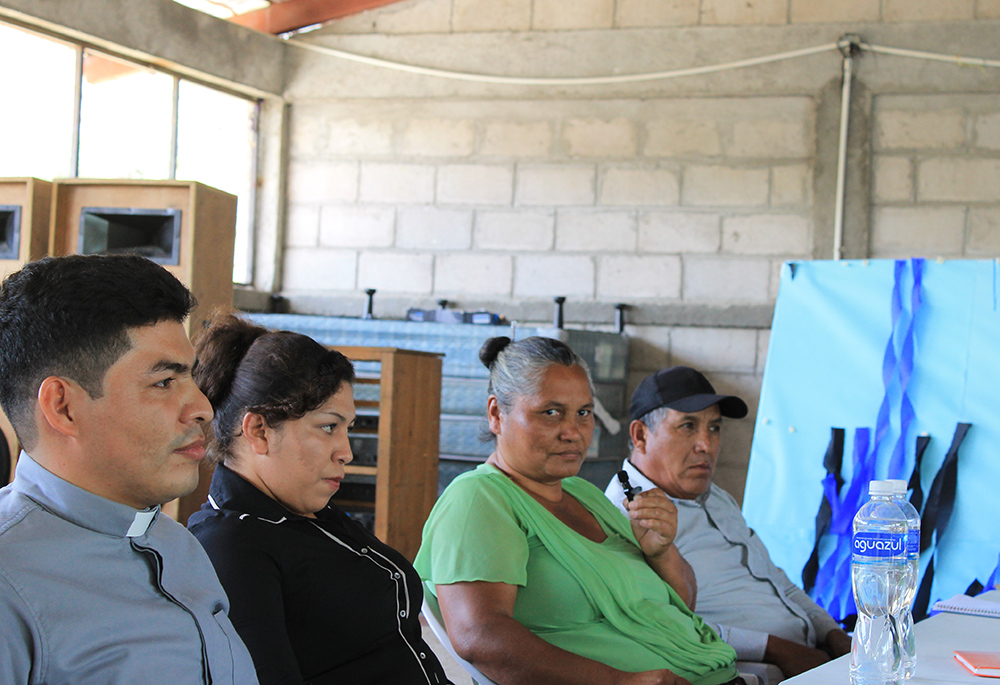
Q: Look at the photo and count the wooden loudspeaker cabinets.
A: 2